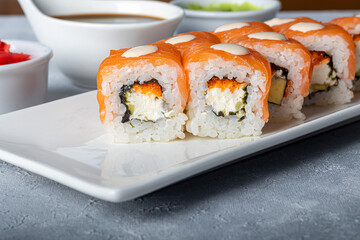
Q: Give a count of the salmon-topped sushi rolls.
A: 8